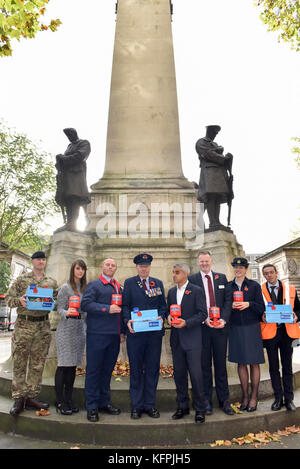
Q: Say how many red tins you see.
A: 5